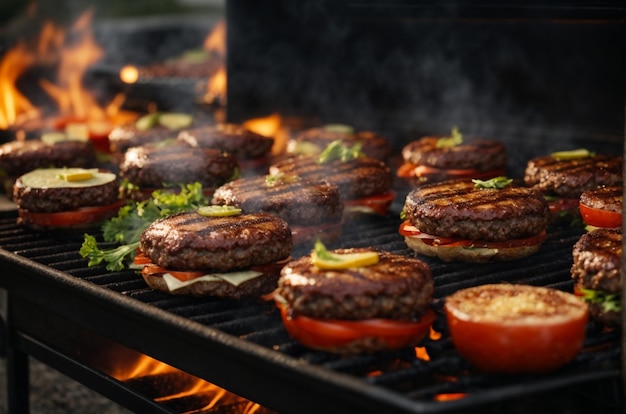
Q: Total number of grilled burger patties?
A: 15